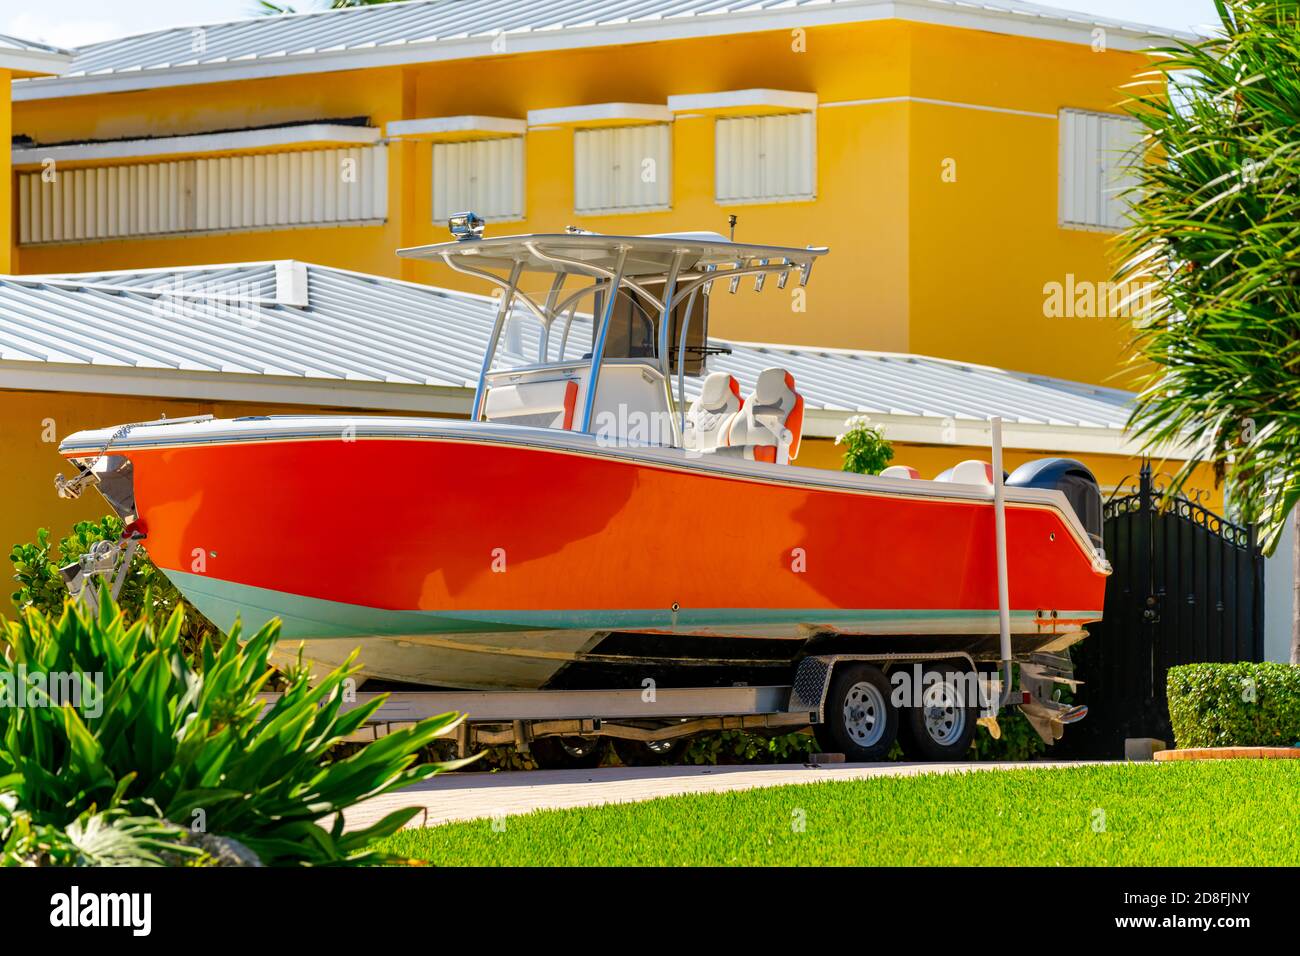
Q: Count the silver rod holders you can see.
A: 5